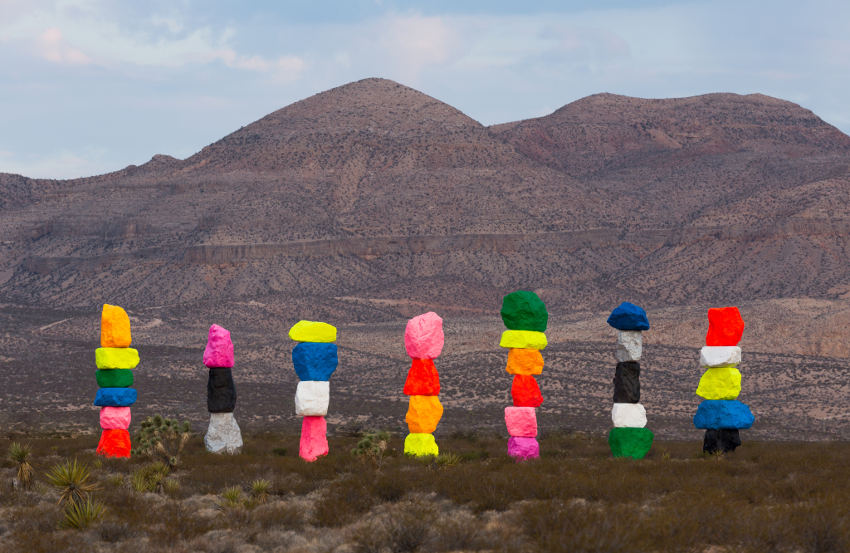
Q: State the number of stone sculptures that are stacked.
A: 7